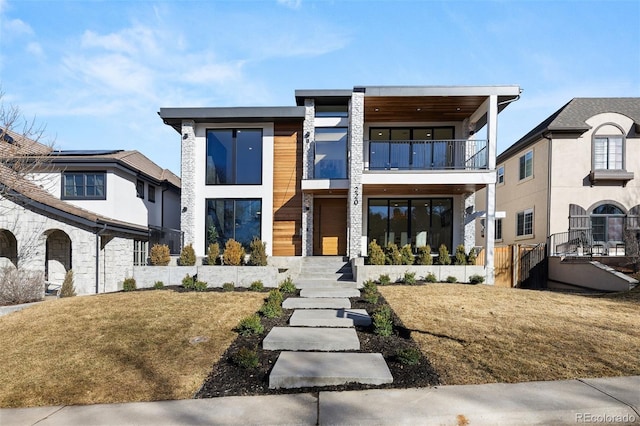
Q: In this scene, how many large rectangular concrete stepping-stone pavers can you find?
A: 5